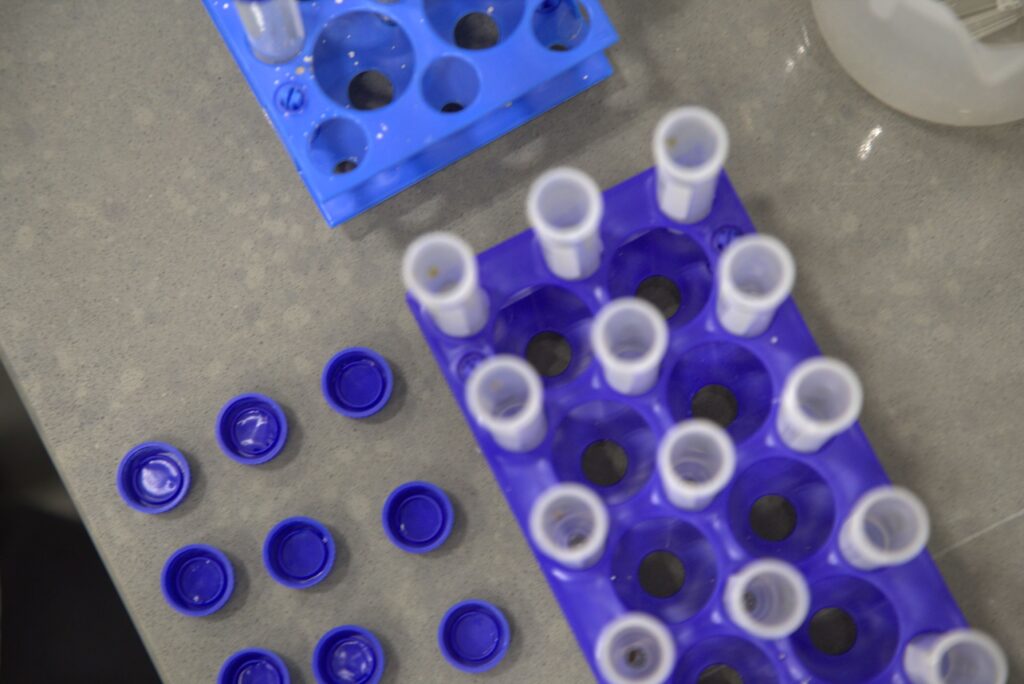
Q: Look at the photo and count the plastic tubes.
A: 14